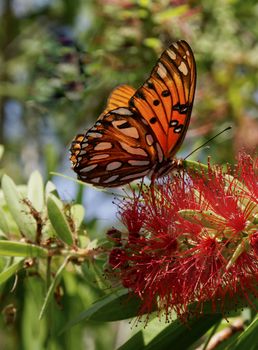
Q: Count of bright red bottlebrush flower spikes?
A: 1